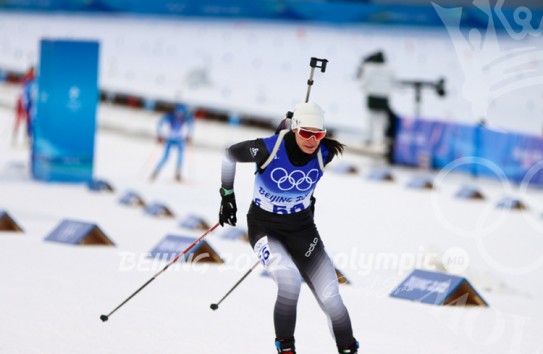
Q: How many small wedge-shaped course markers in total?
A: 15